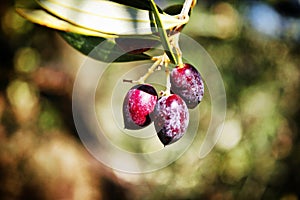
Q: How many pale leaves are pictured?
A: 2